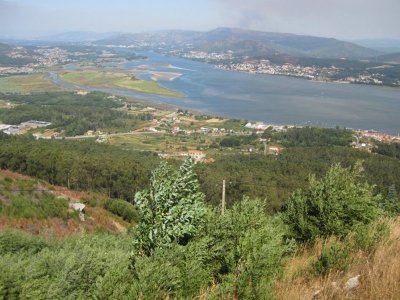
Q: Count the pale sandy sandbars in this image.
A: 2